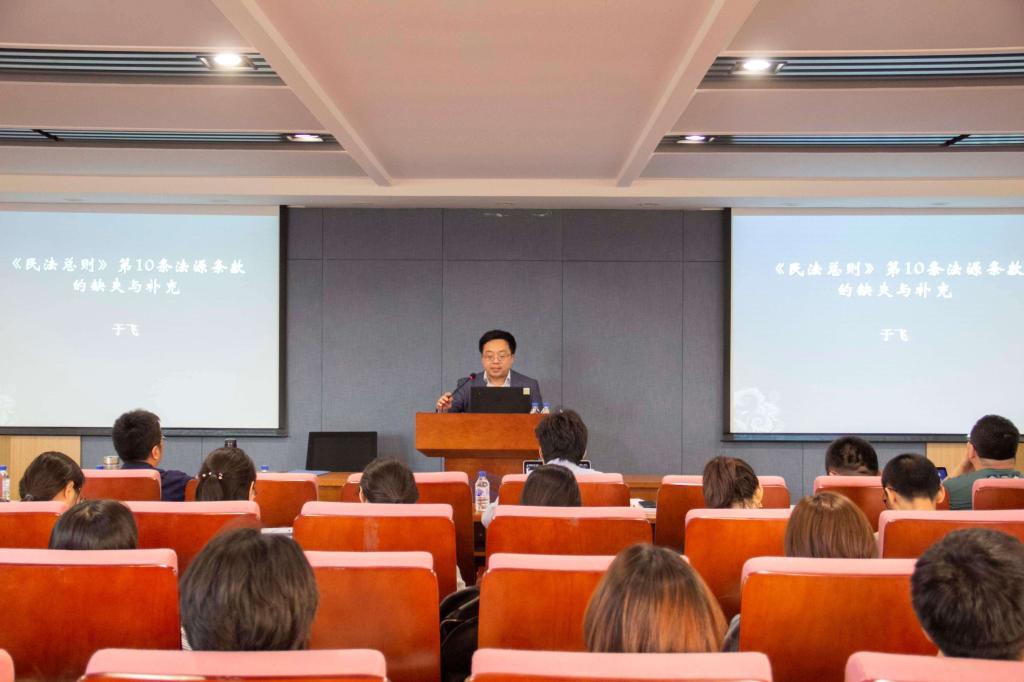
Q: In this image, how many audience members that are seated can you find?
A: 15